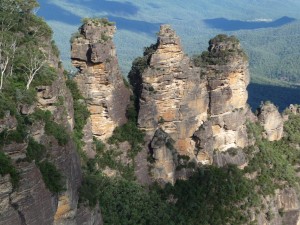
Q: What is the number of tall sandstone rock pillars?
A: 3